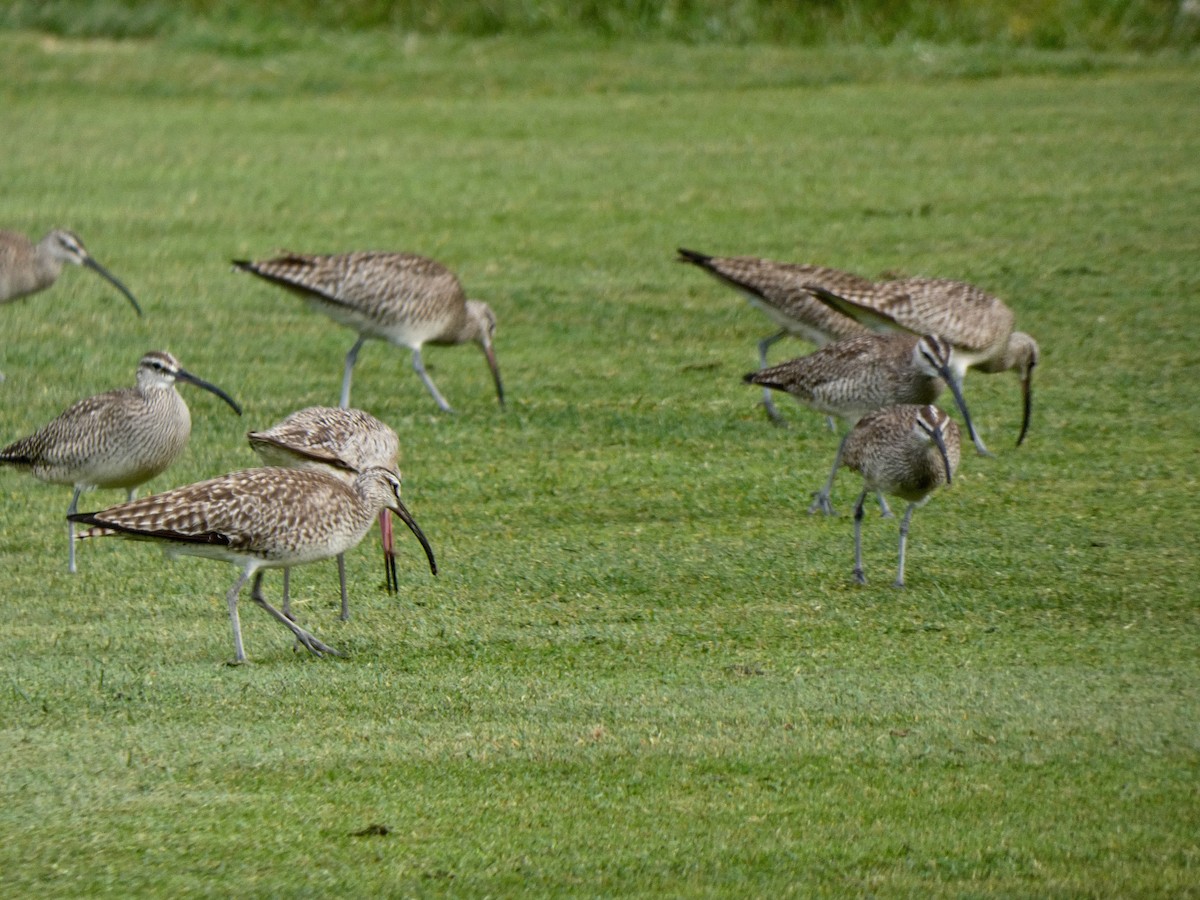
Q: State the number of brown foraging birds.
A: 9